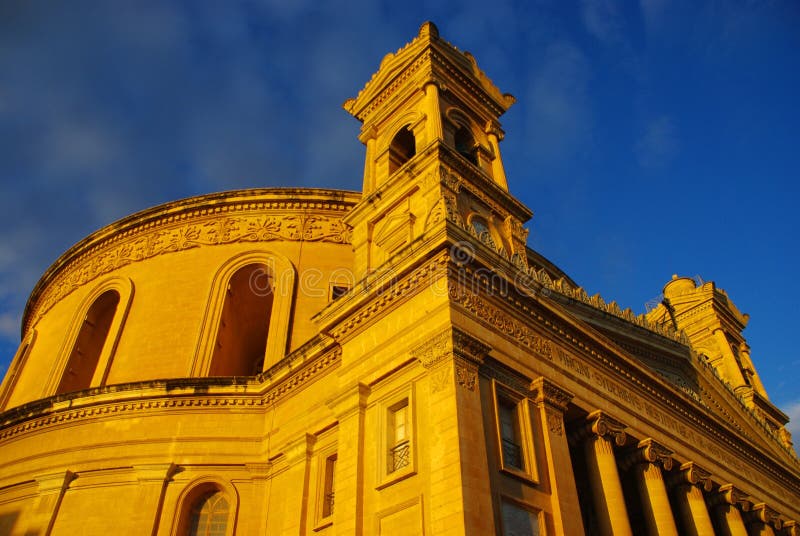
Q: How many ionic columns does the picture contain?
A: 6